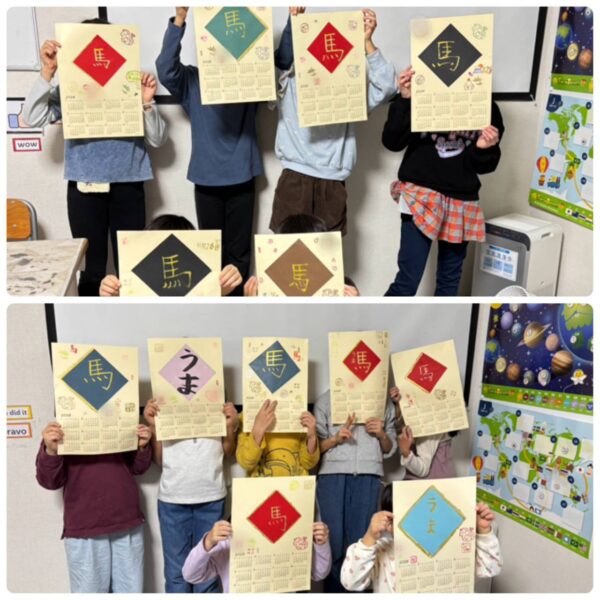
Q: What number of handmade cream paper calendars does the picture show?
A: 13